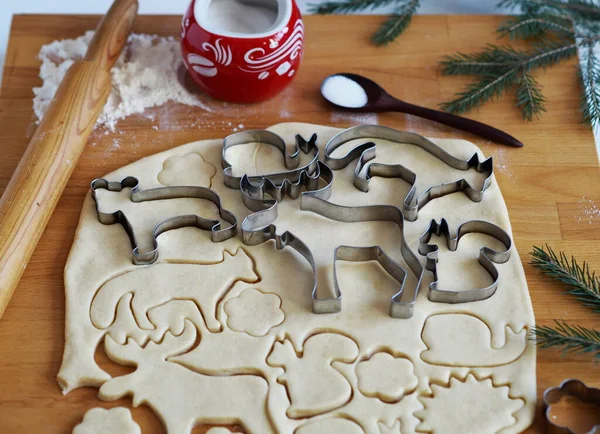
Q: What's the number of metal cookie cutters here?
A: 6